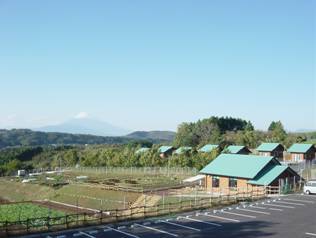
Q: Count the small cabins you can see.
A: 7